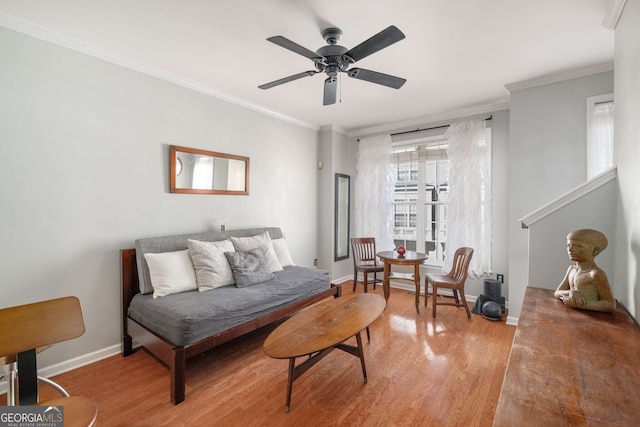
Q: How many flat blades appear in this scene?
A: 5